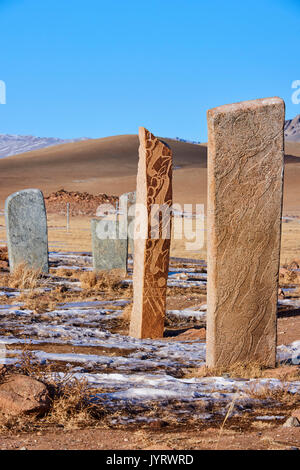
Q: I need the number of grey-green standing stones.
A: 3